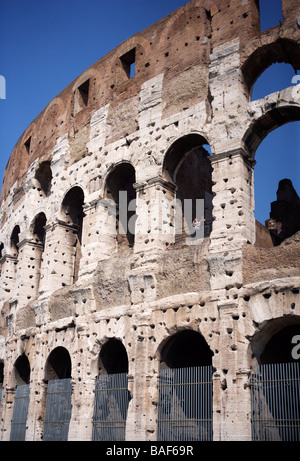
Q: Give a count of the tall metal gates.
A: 5